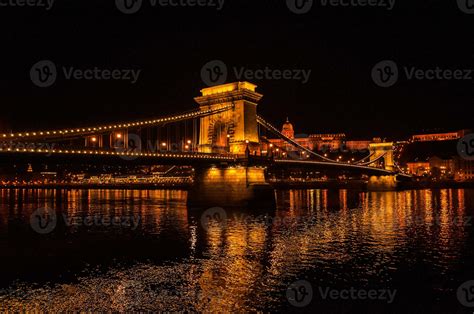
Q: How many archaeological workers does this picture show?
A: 0